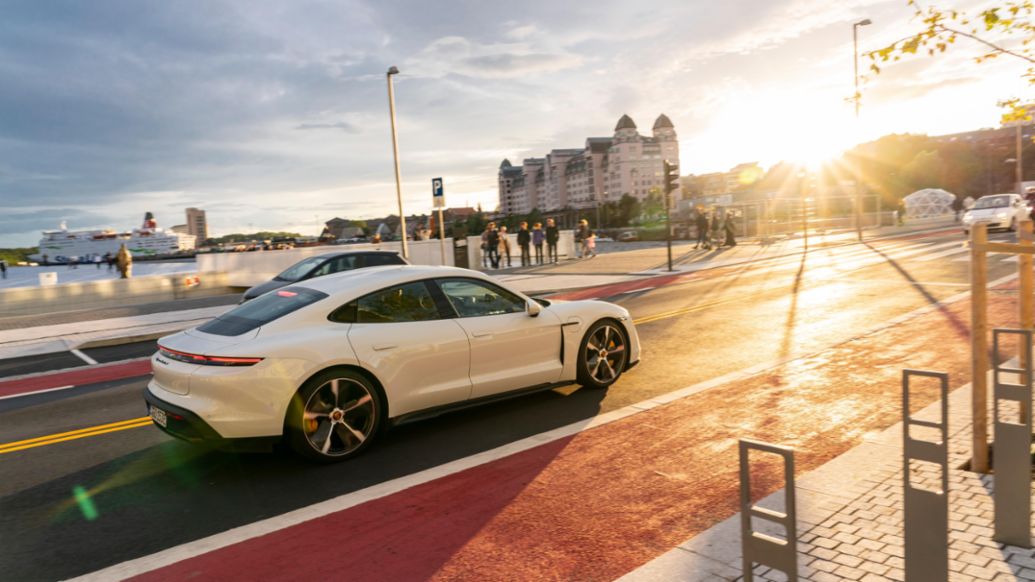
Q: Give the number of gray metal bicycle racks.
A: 3